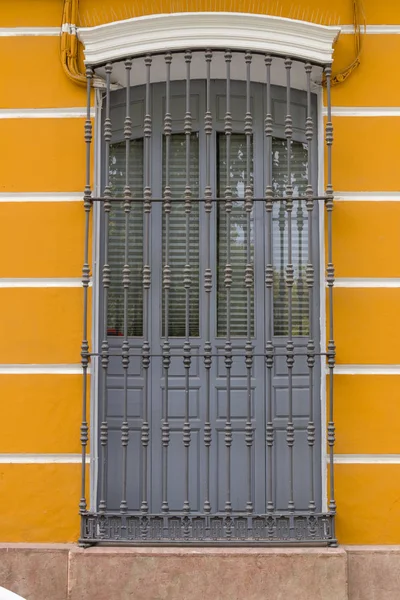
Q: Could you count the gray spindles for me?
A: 13